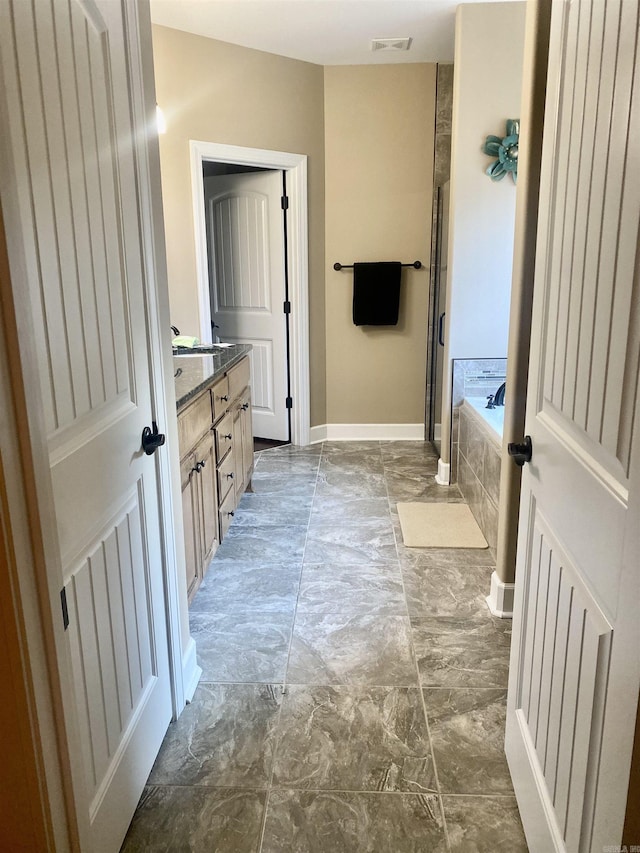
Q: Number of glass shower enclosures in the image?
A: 1